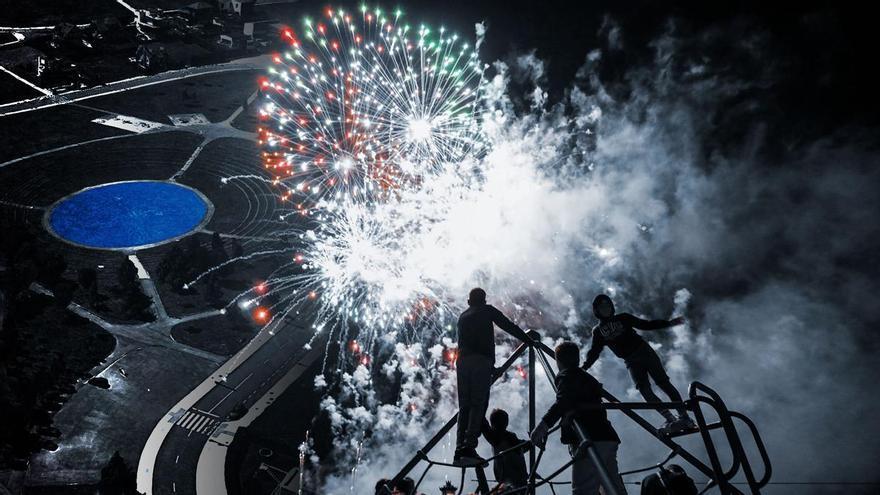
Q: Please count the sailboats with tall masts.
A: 0